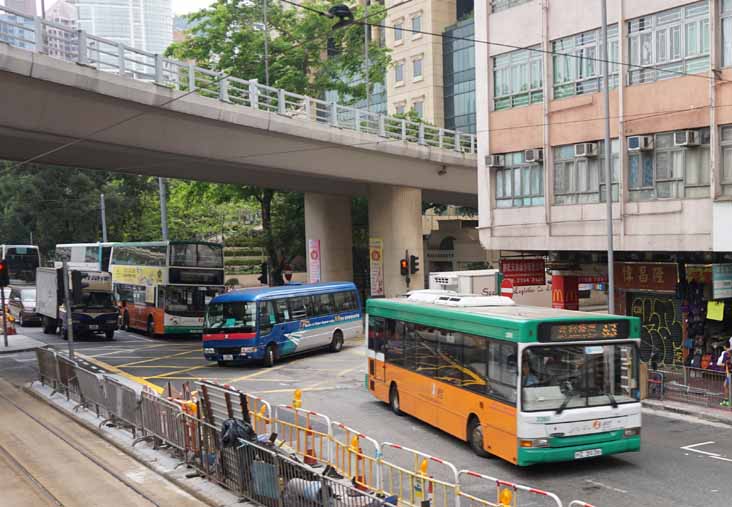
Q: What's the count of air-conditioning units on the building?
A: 5